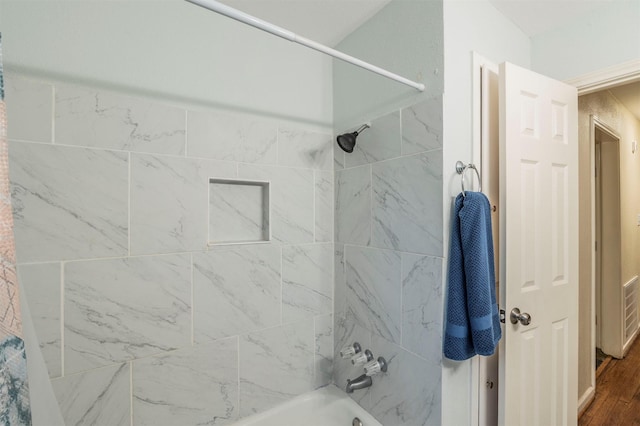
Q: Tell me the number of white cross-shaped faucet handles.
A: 3